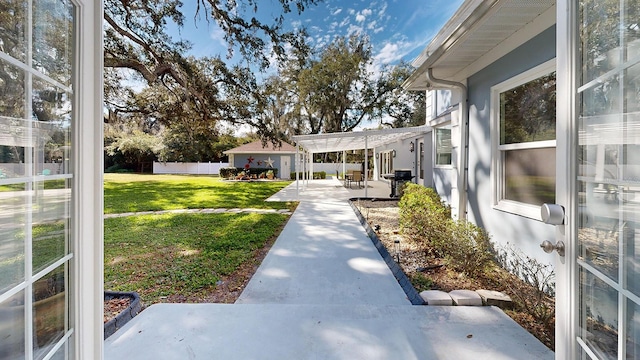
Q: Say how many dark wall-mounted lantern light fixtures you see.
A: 3